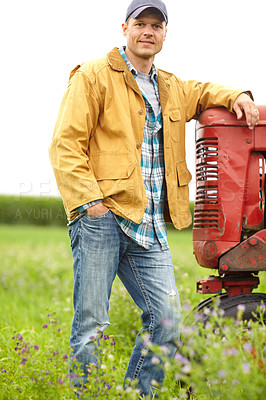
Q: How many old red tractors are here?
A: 1